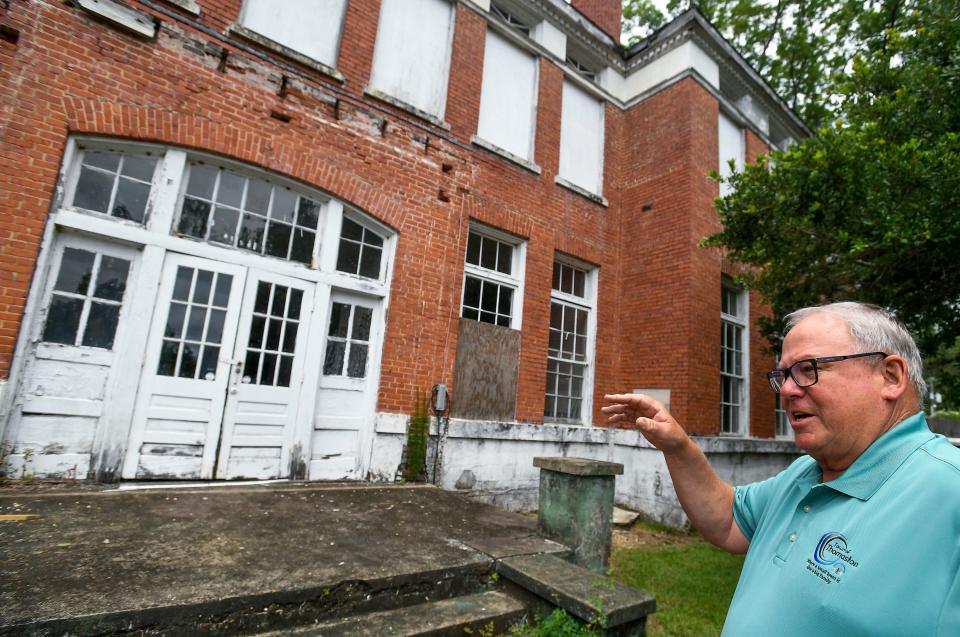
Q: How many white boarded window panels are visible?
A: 5